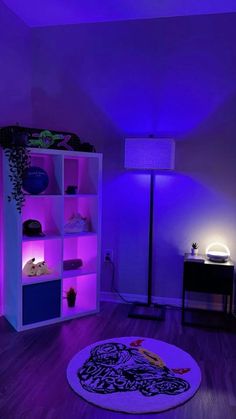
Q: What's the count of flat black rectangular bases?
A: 1